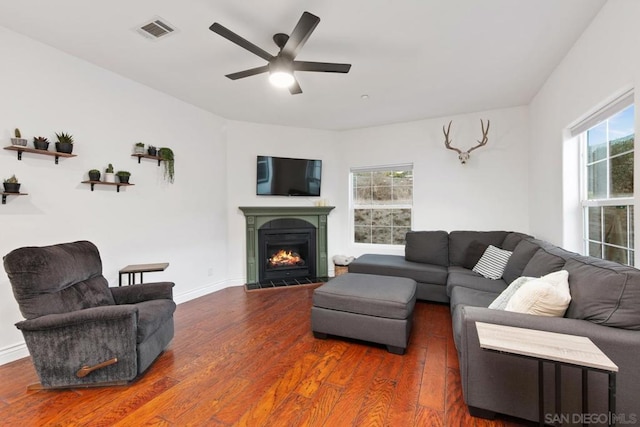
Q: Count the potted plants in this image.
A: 10